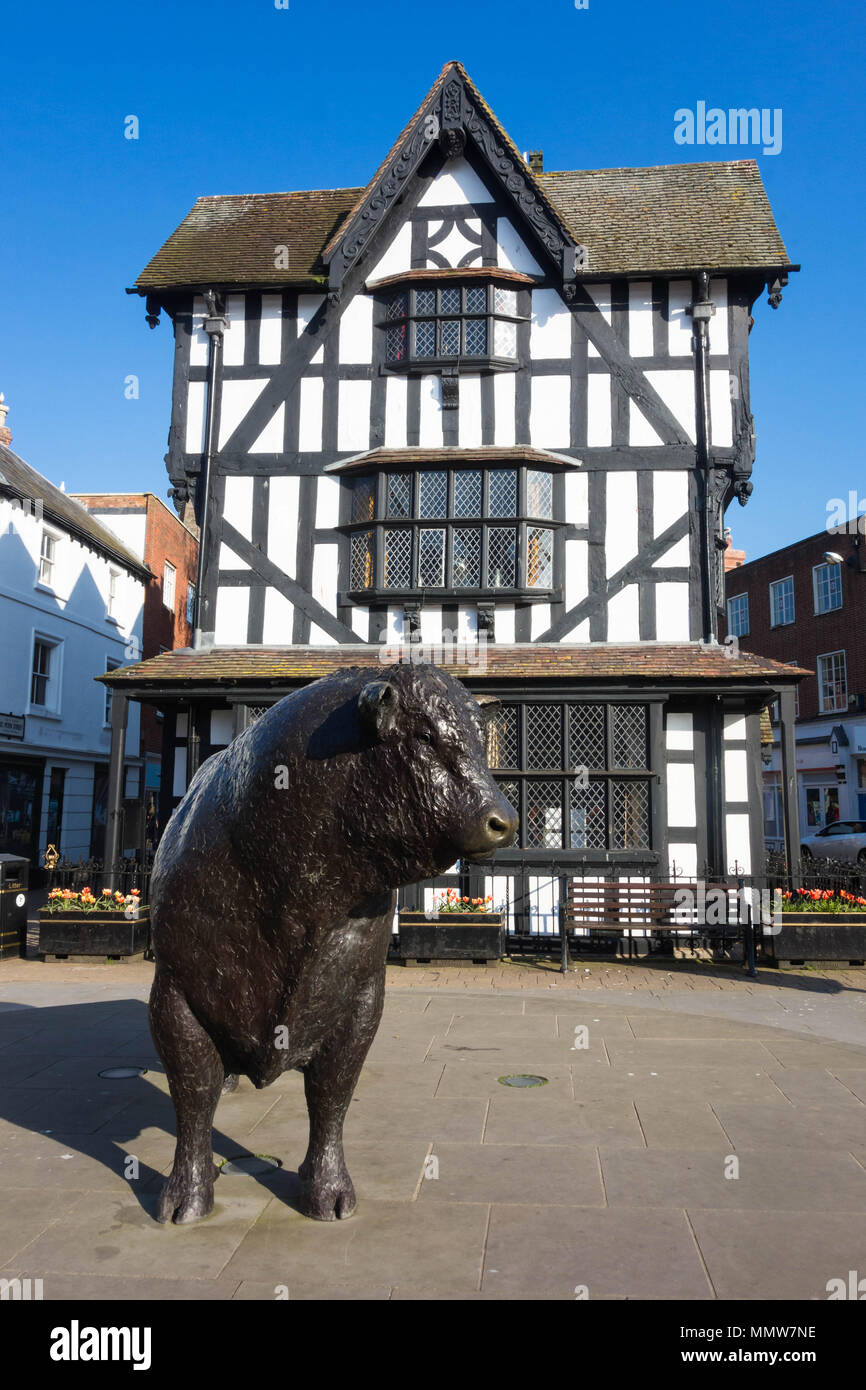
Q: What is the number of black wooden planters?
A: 3